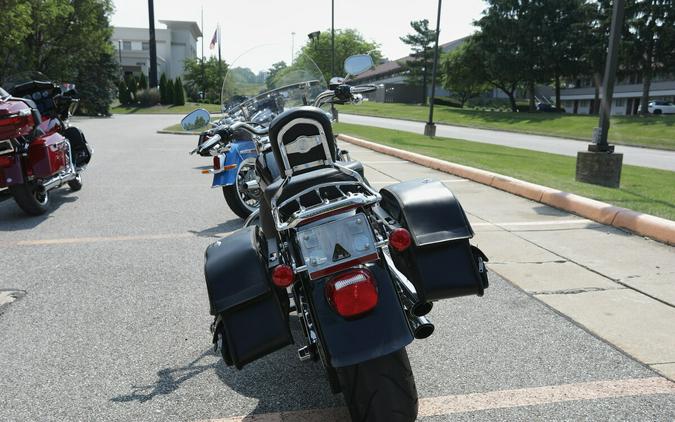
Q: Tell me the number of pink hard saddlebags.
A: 0